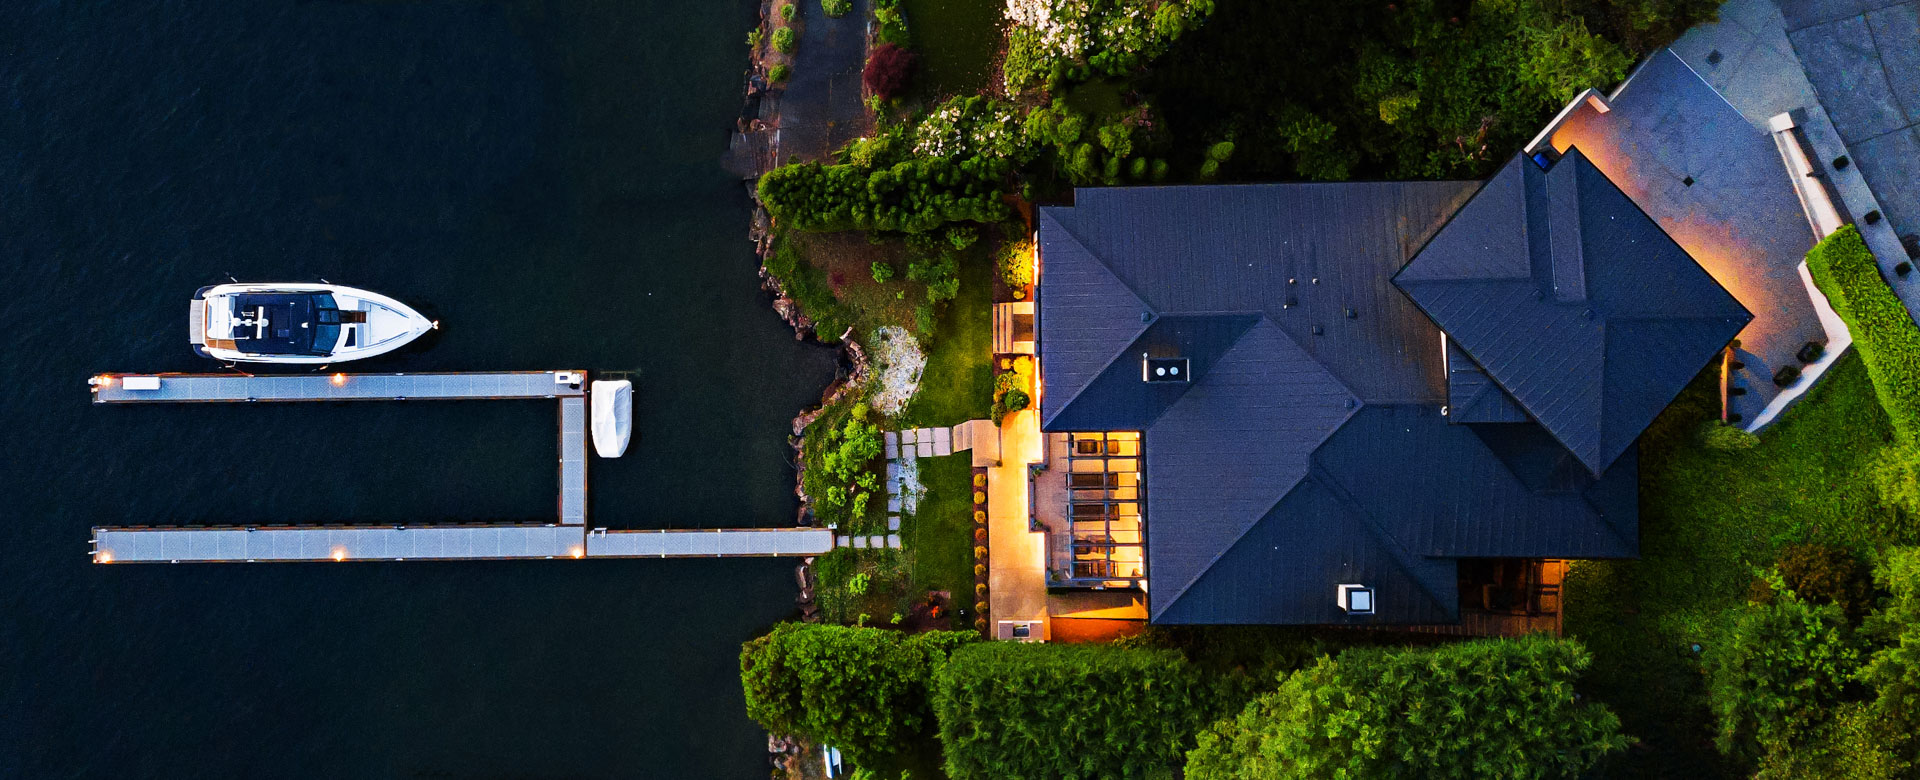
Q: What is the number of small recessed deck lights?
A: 5